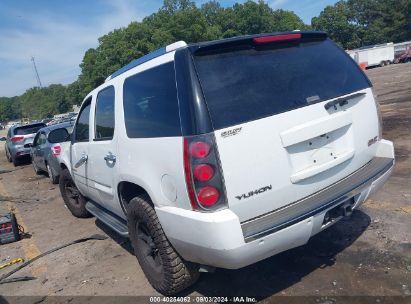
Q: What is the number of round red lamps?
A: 3